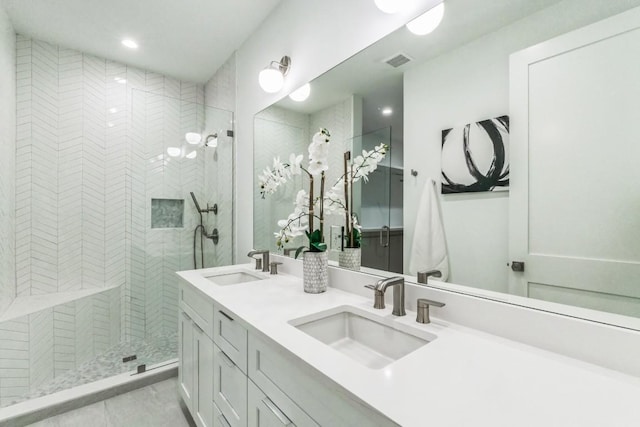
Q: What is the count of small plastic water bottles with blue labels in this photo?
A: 0